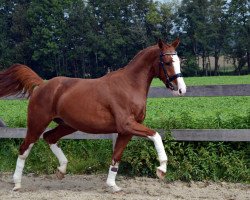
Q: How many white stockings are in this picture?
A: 4